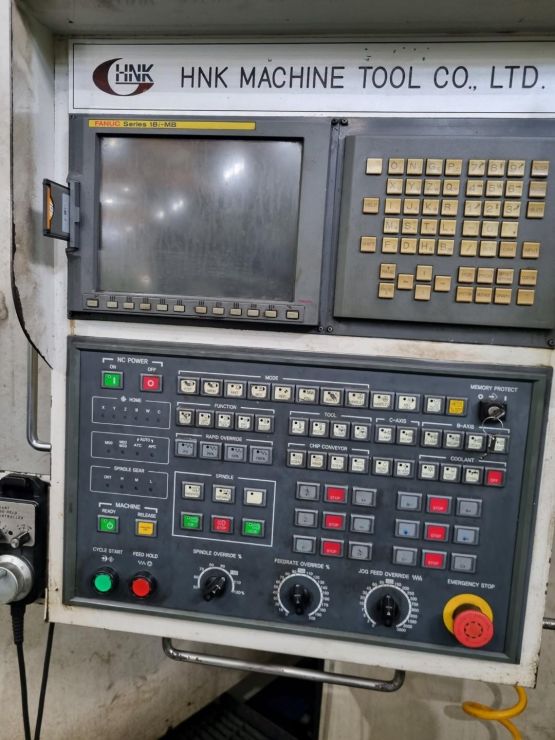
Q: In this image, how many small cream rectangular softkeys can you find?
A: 12